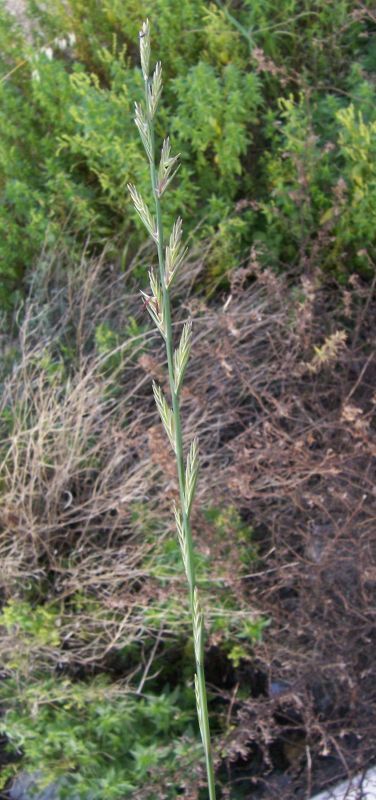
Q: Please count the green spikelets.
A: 13